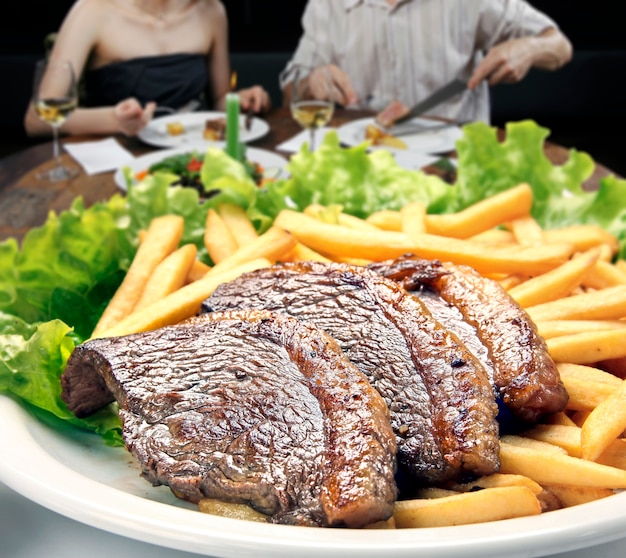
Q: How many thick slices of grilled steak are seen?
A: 3